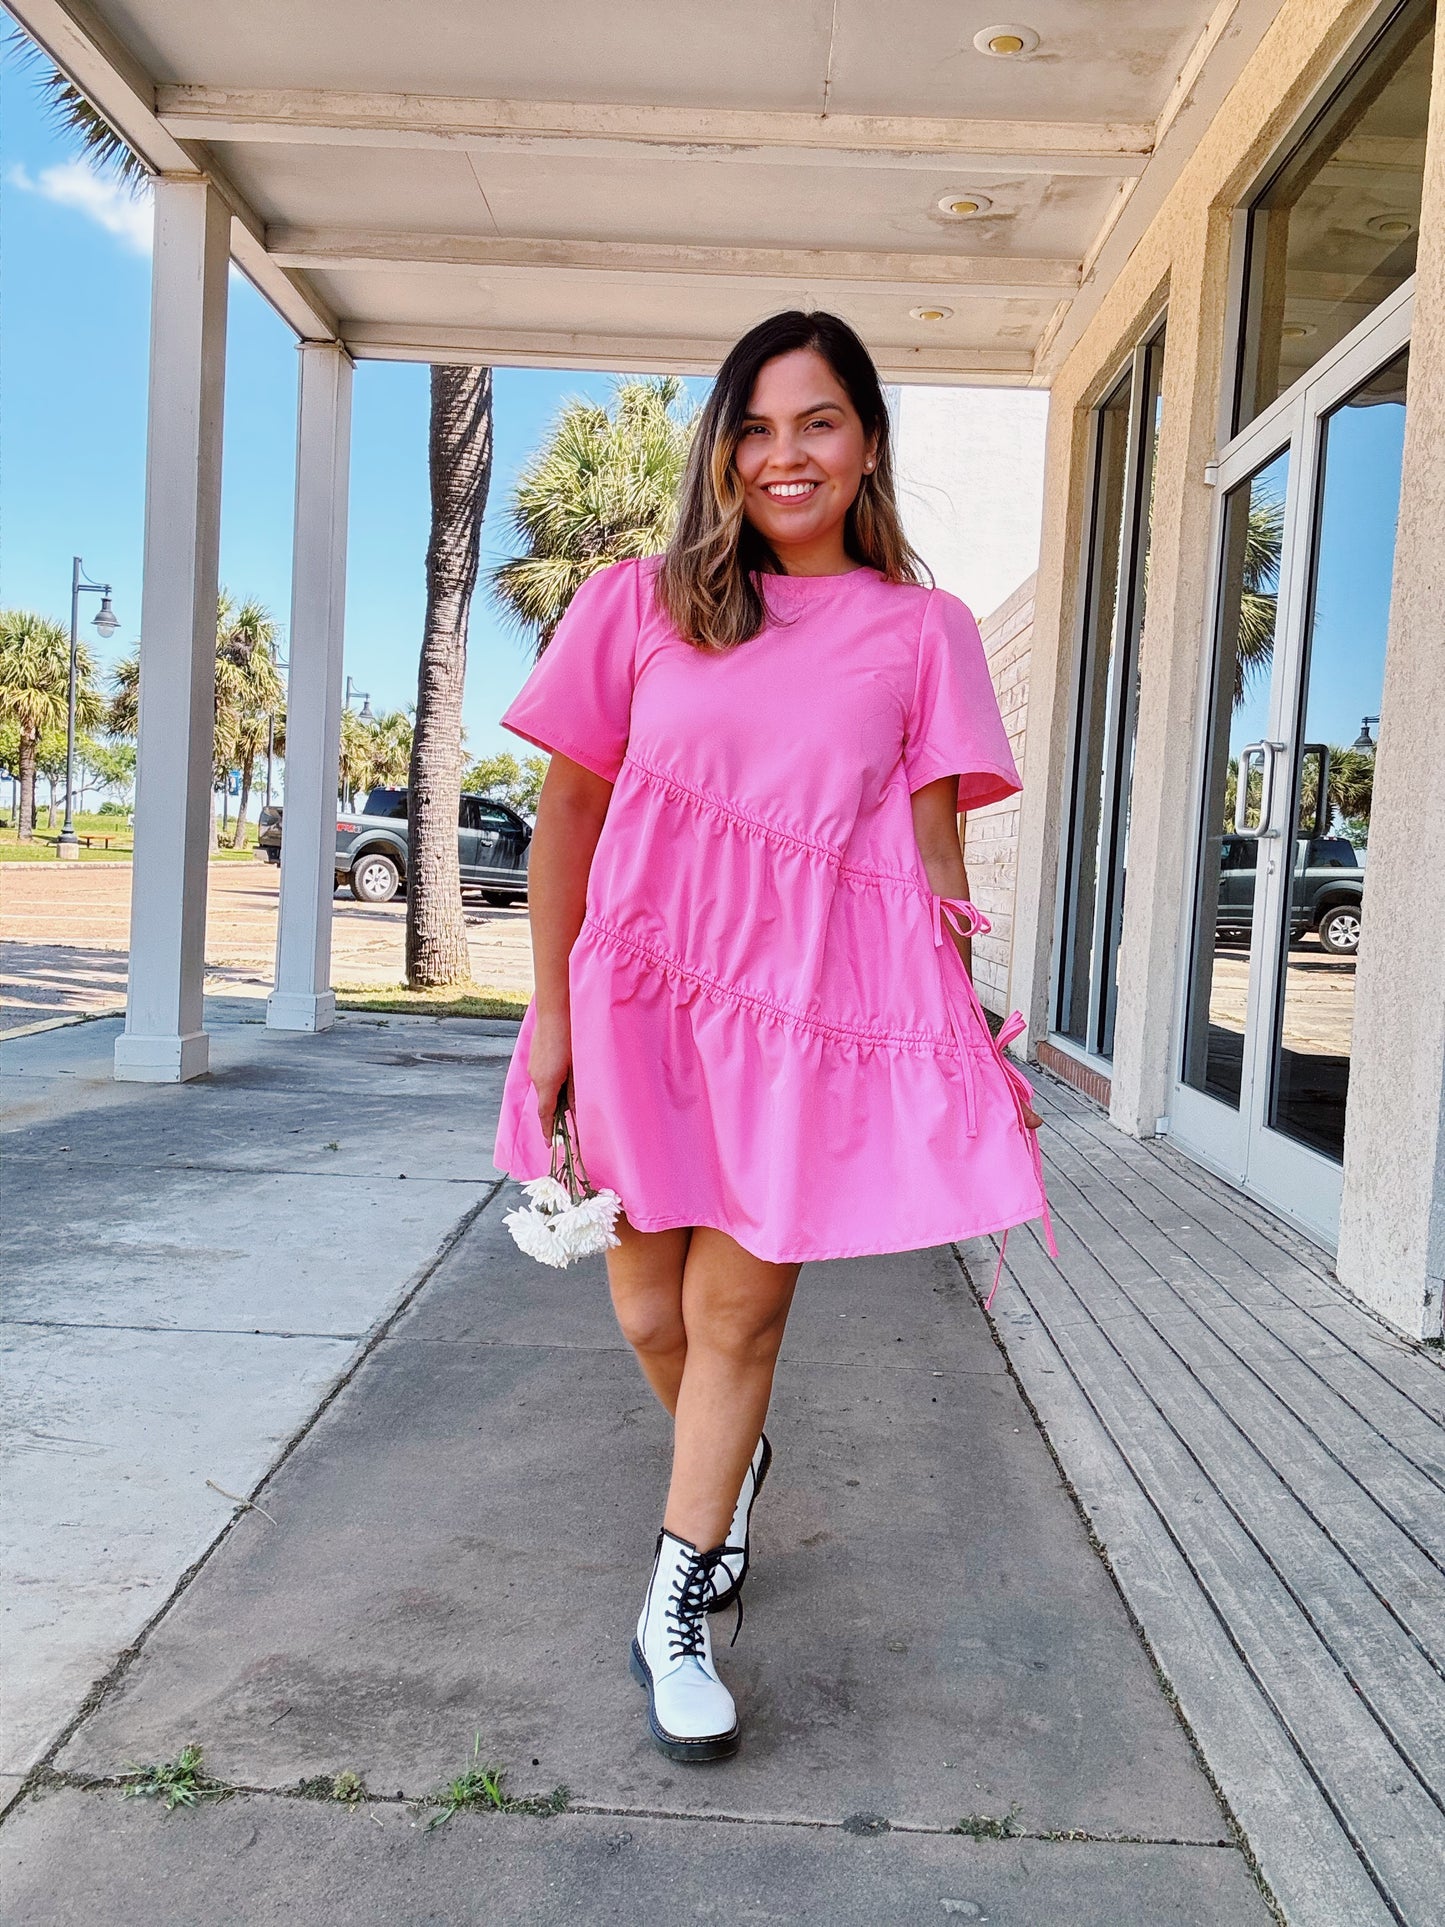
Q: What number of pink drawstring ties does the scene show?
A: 2